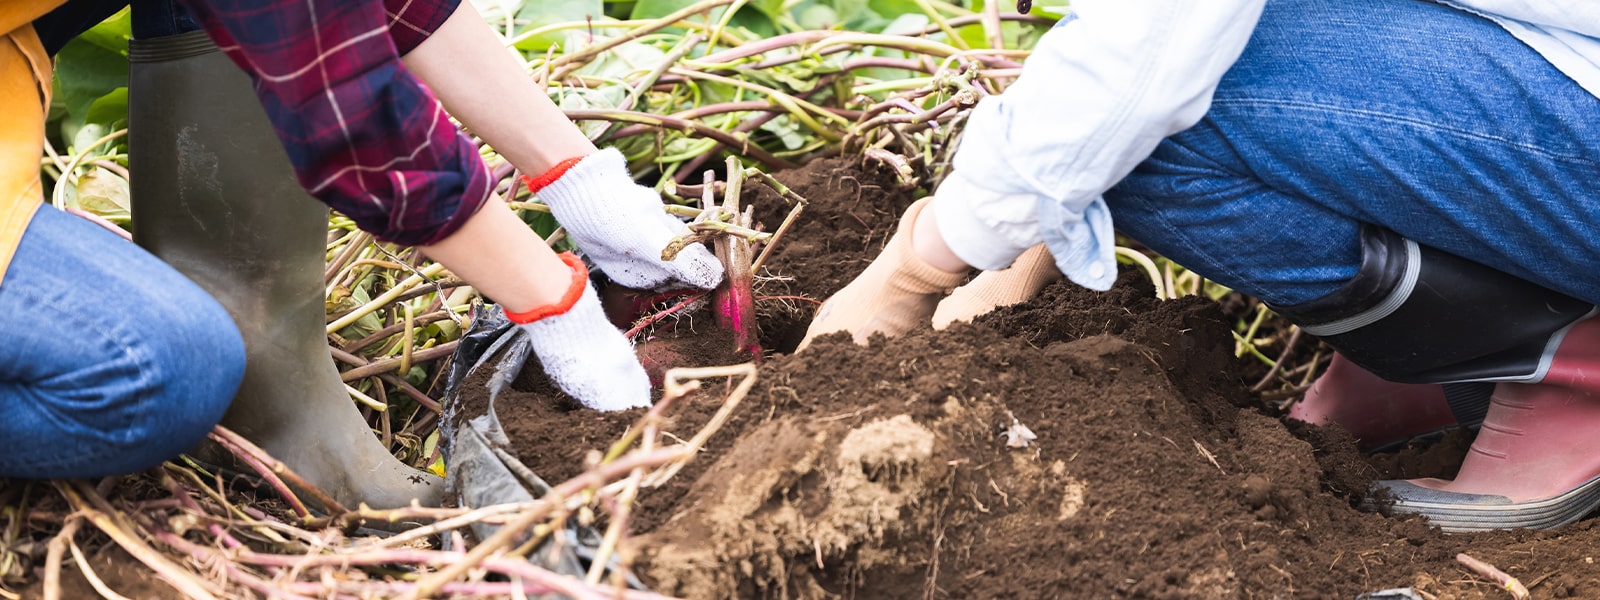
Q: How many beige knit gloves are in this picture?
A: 2